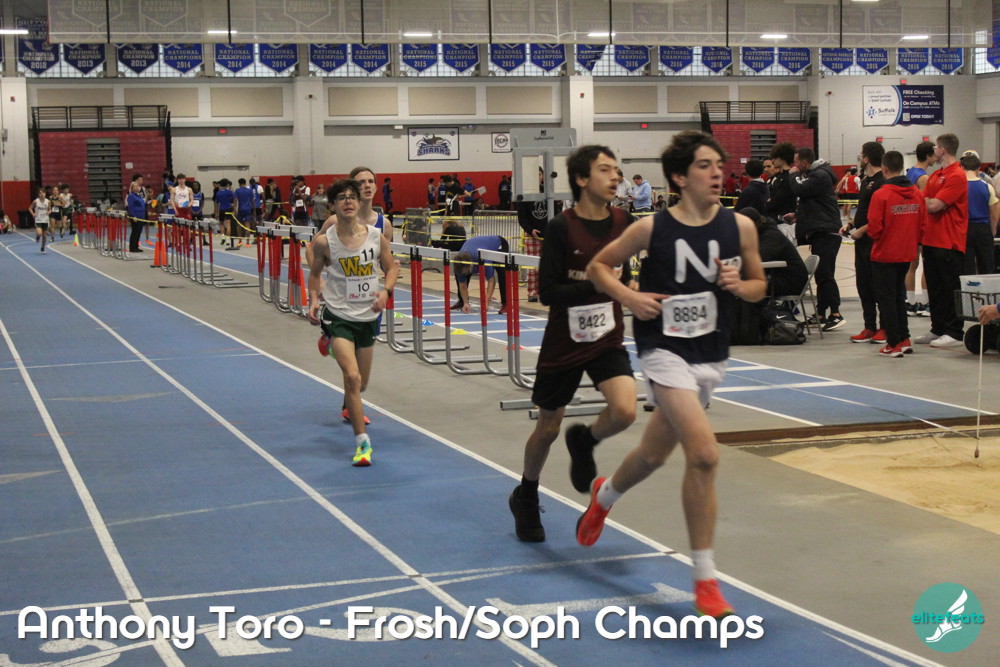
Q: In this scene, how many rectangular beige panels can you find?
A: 9